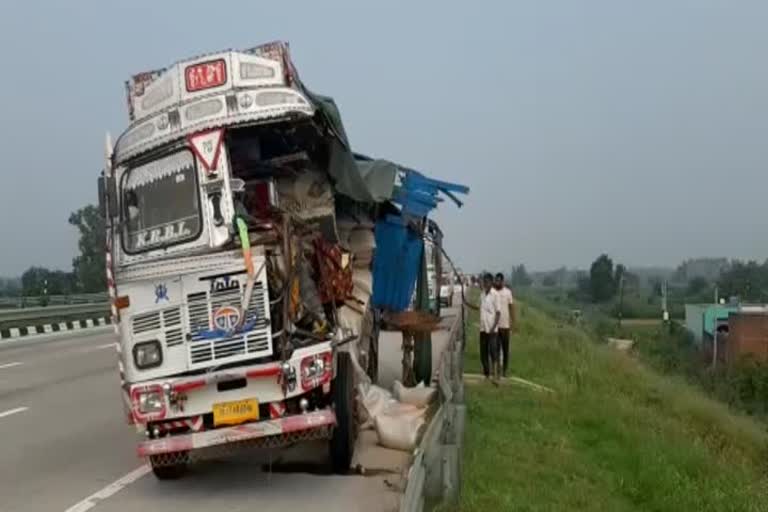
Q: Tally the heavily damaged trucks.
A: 1